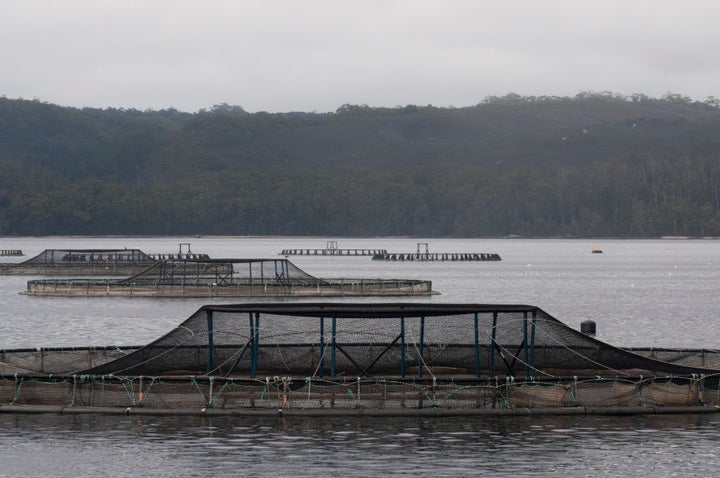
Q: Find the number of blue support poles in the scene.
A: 11